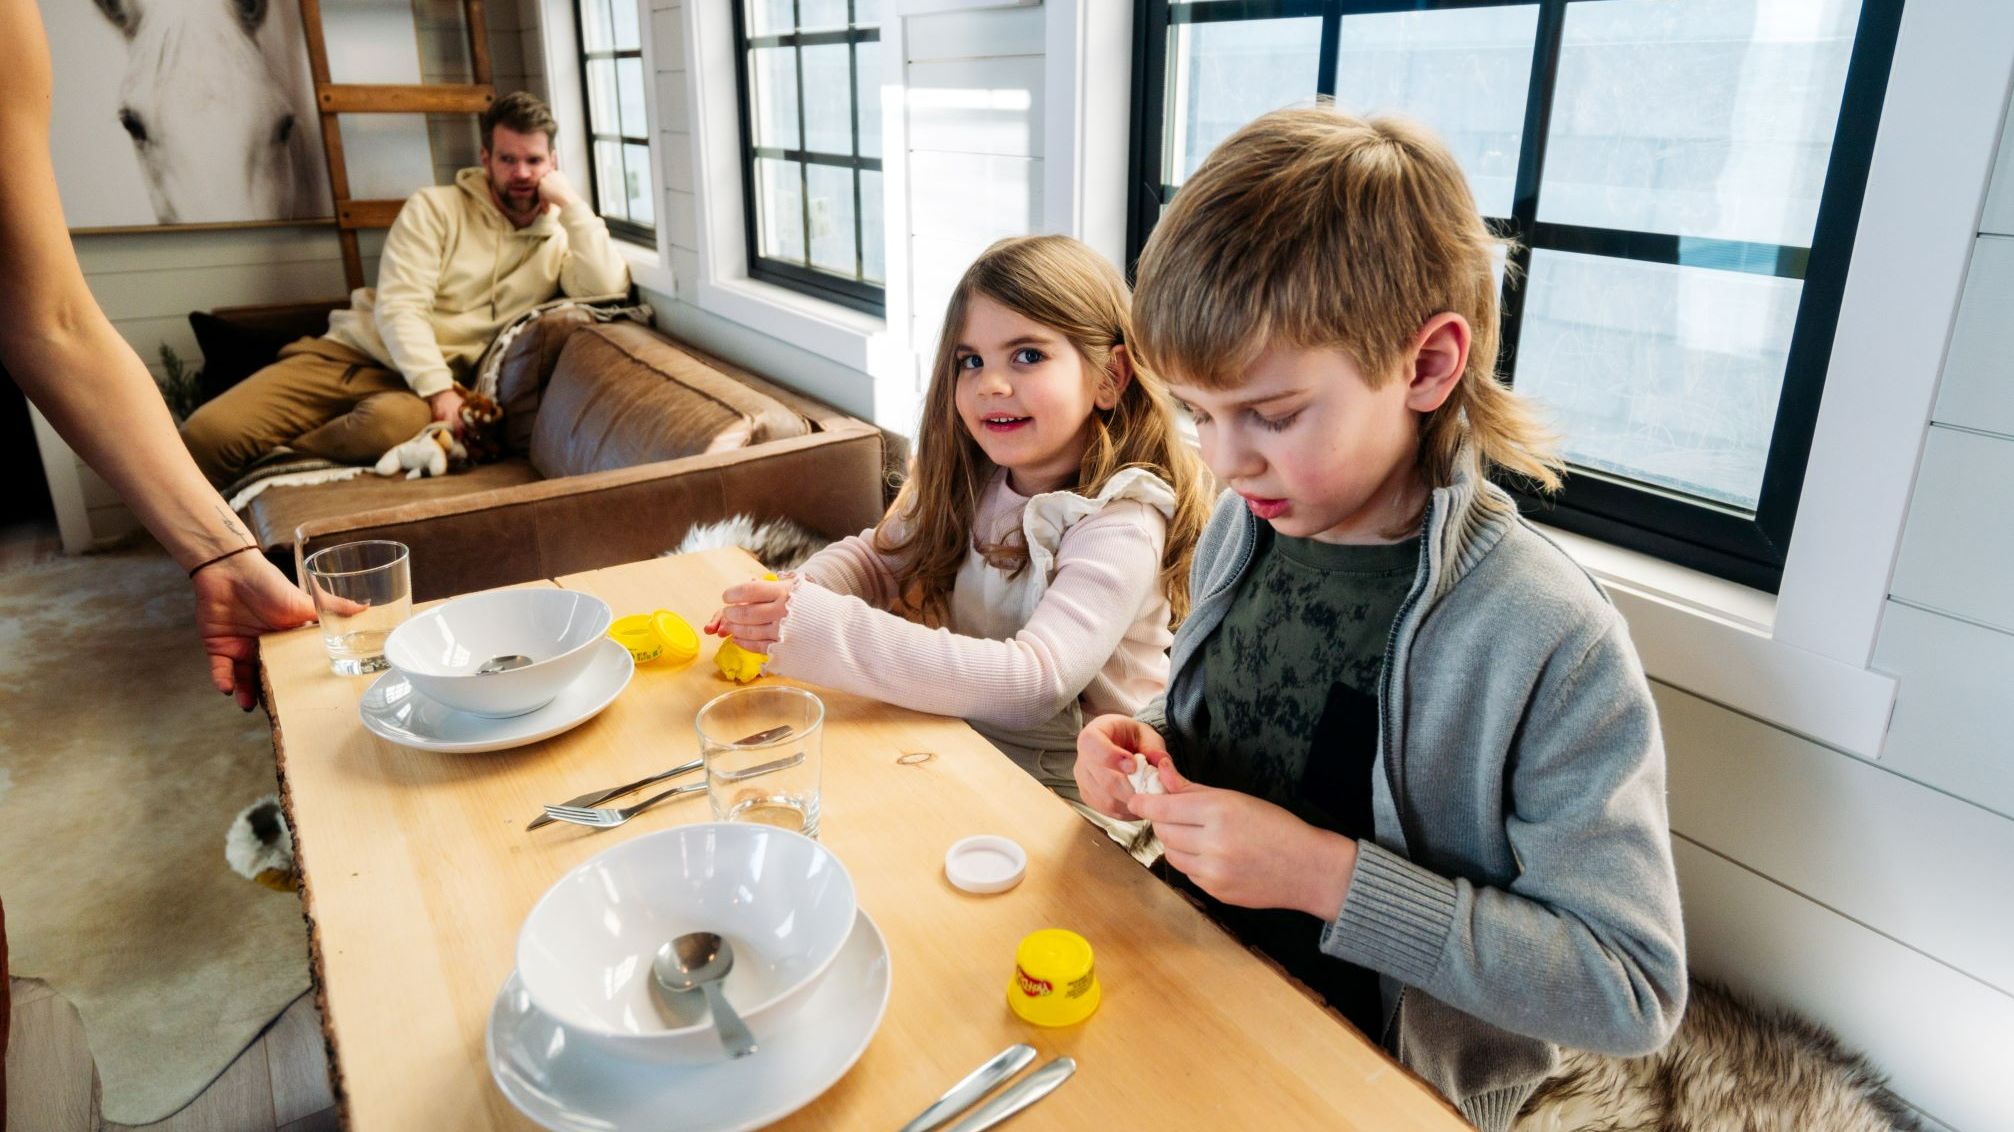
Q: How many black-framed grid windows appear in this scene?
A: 3